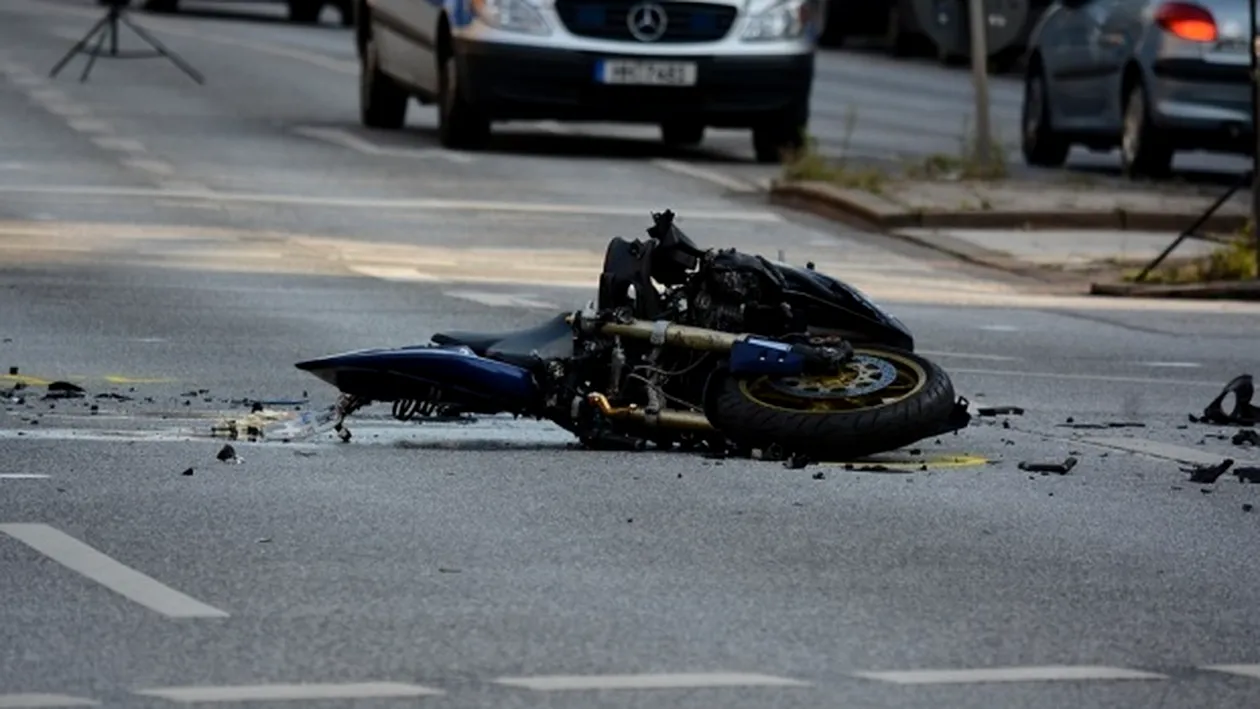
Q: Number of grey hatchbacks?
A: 1